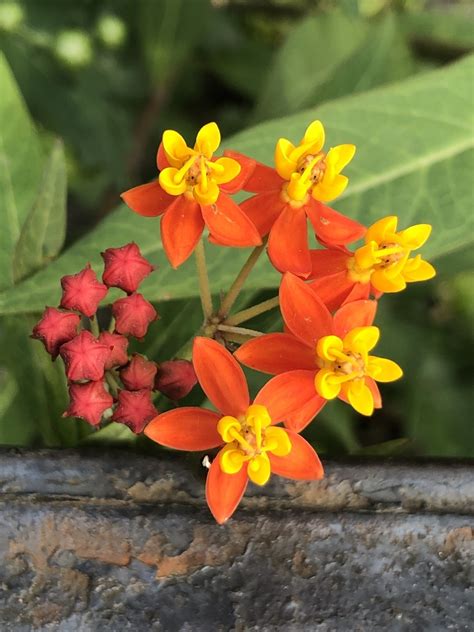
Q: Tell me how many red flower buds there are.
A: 10